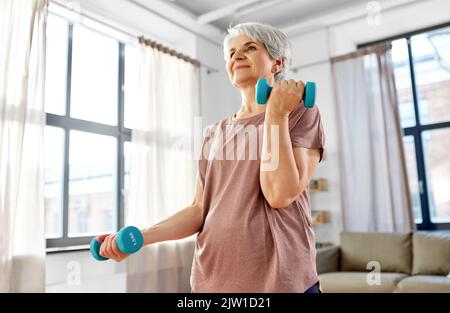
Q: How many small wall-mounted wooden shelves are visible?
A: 2